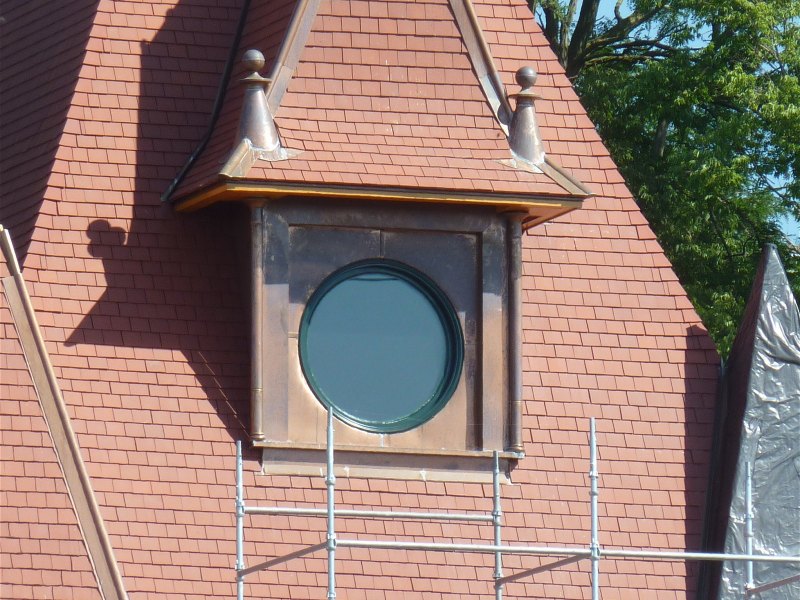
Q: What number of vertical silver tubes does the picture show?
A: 5